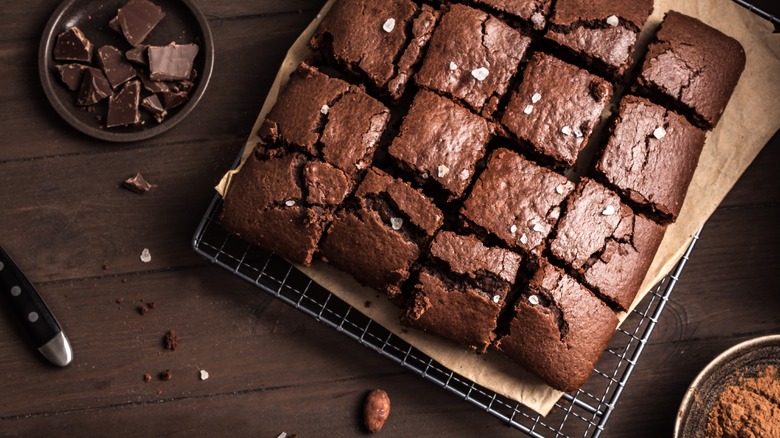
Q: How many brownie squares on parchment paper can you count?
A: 15